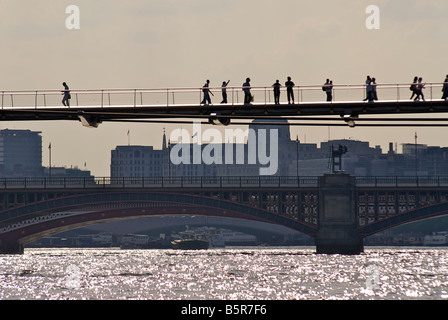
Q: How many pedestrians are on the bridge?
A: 13